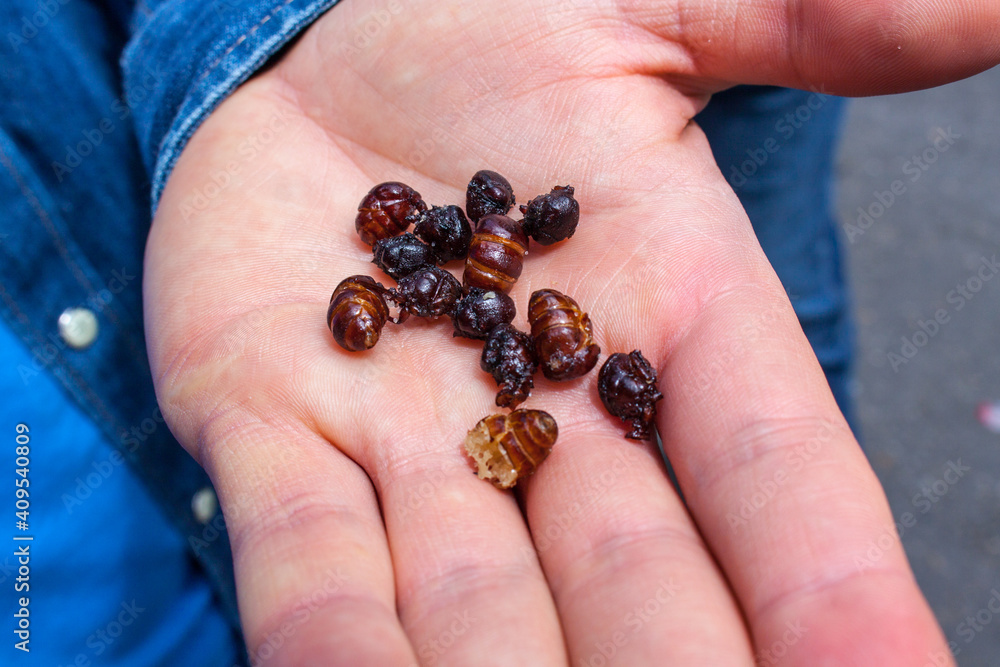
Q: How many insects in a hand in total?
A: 13